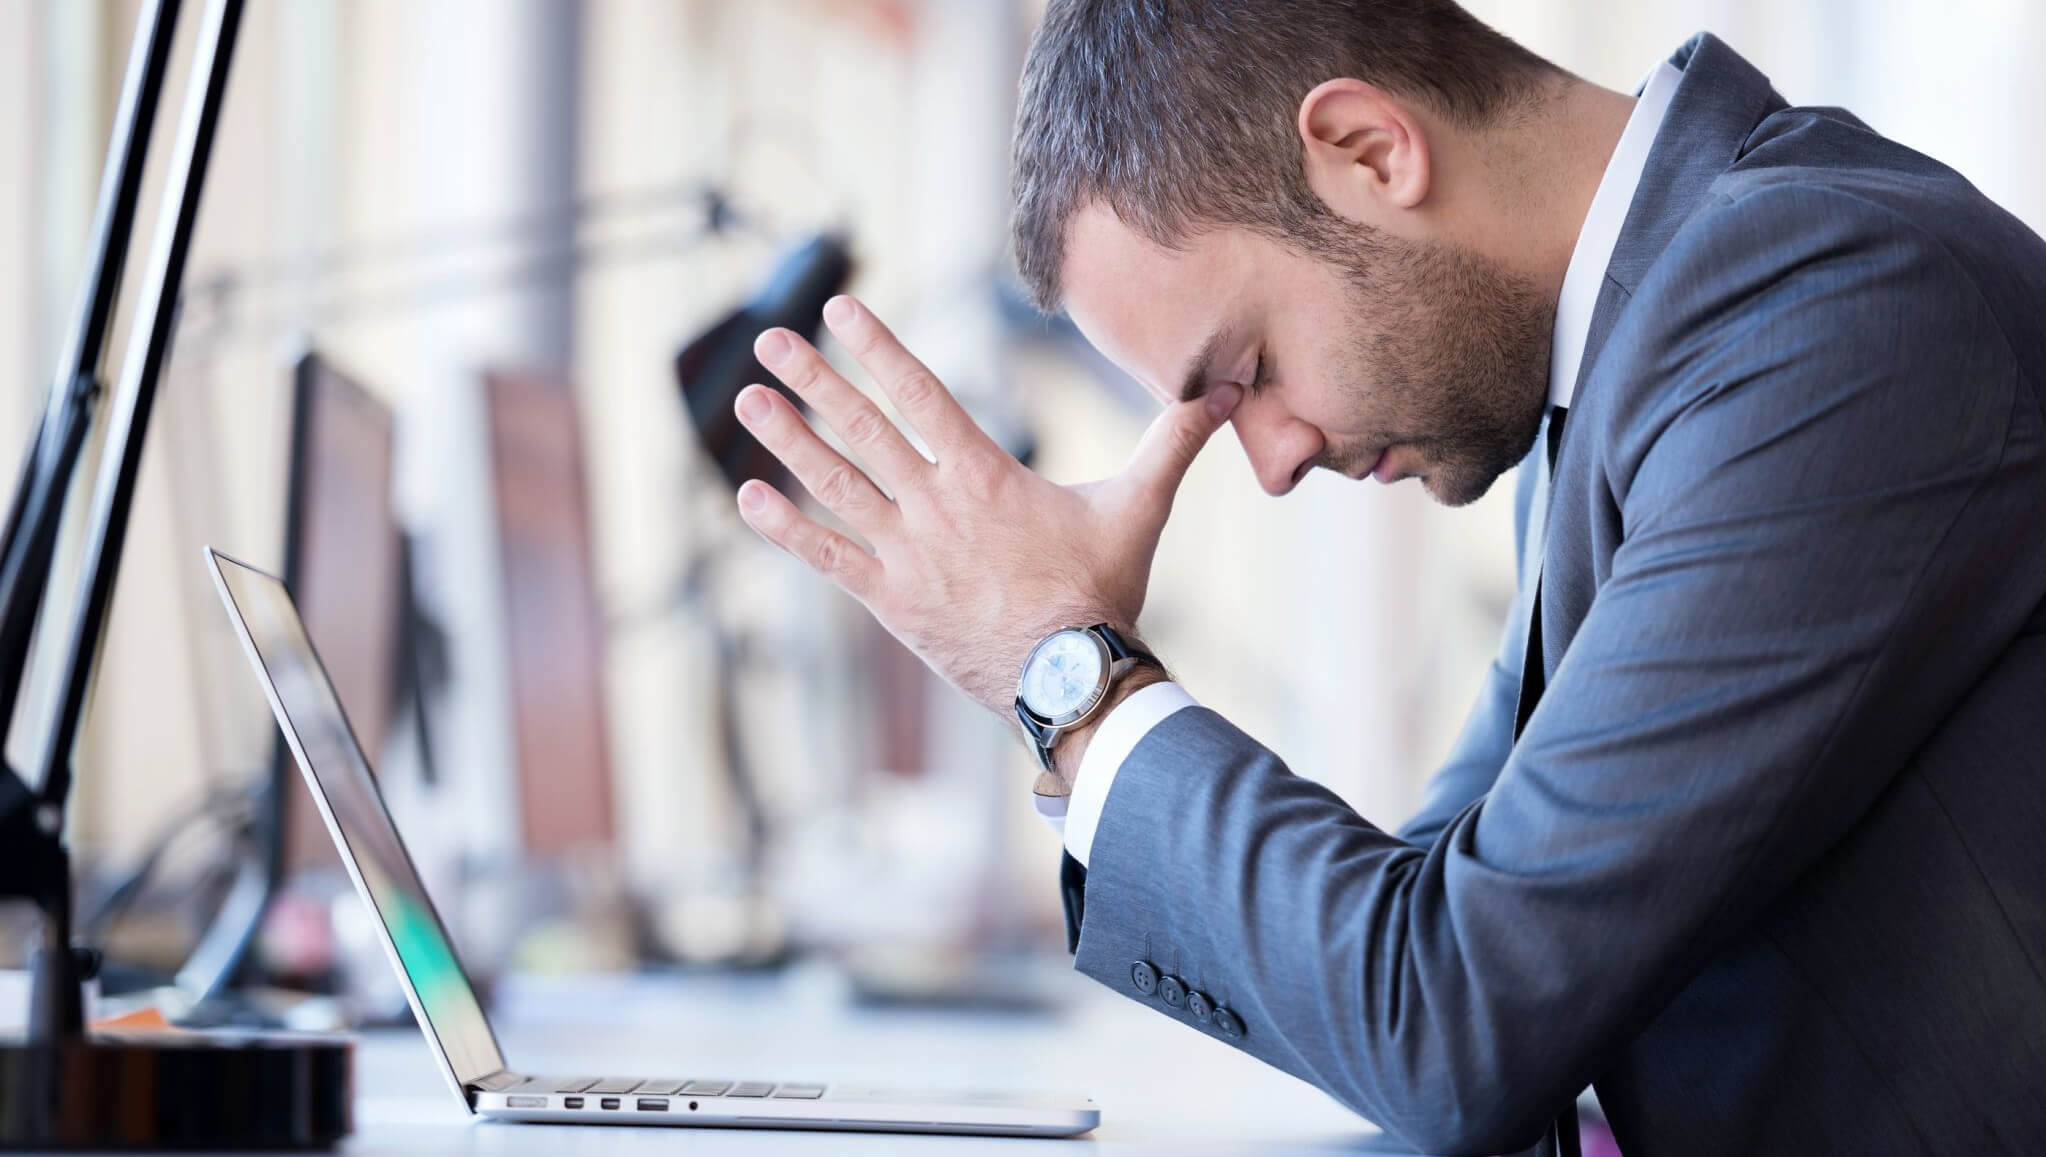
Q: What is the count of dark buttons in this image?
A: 4